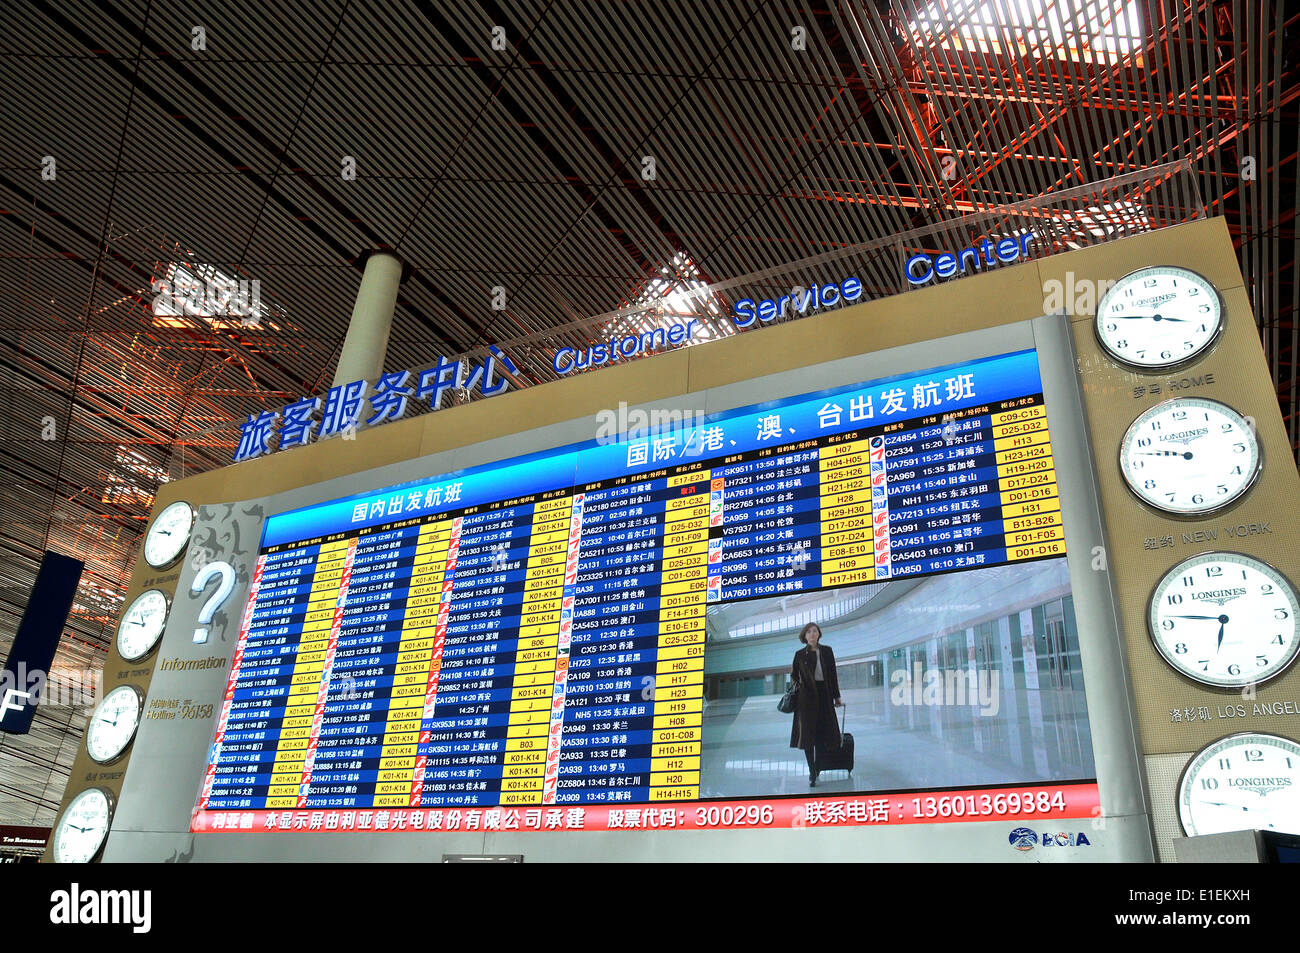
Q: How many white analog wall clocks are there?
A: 8